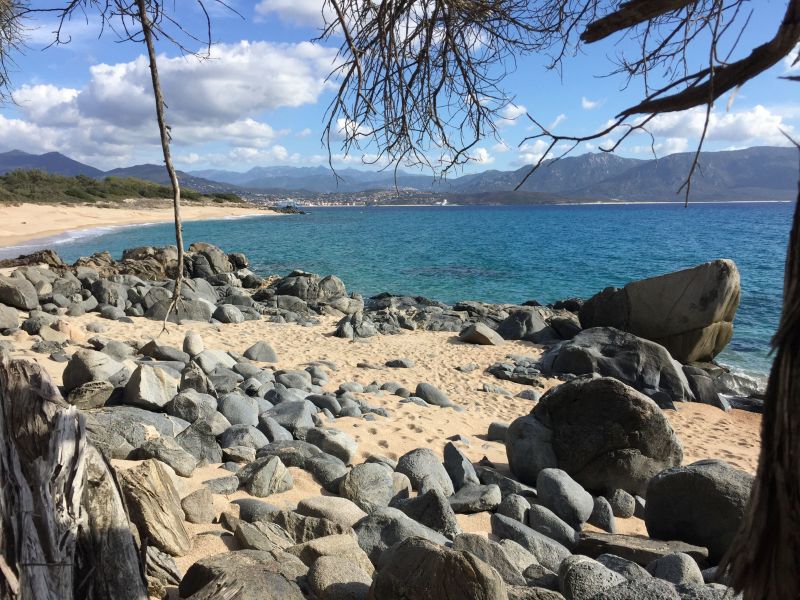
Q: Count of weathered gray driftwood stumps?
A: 1